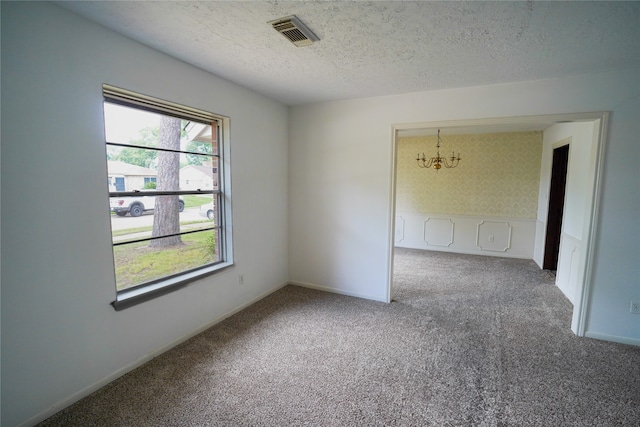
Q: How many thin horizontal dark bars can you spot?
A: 3